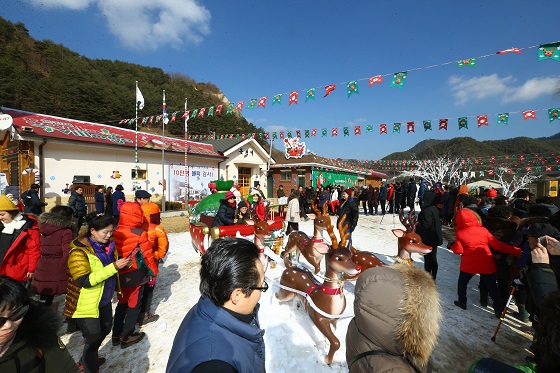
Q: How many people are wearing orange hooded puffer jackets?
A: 2